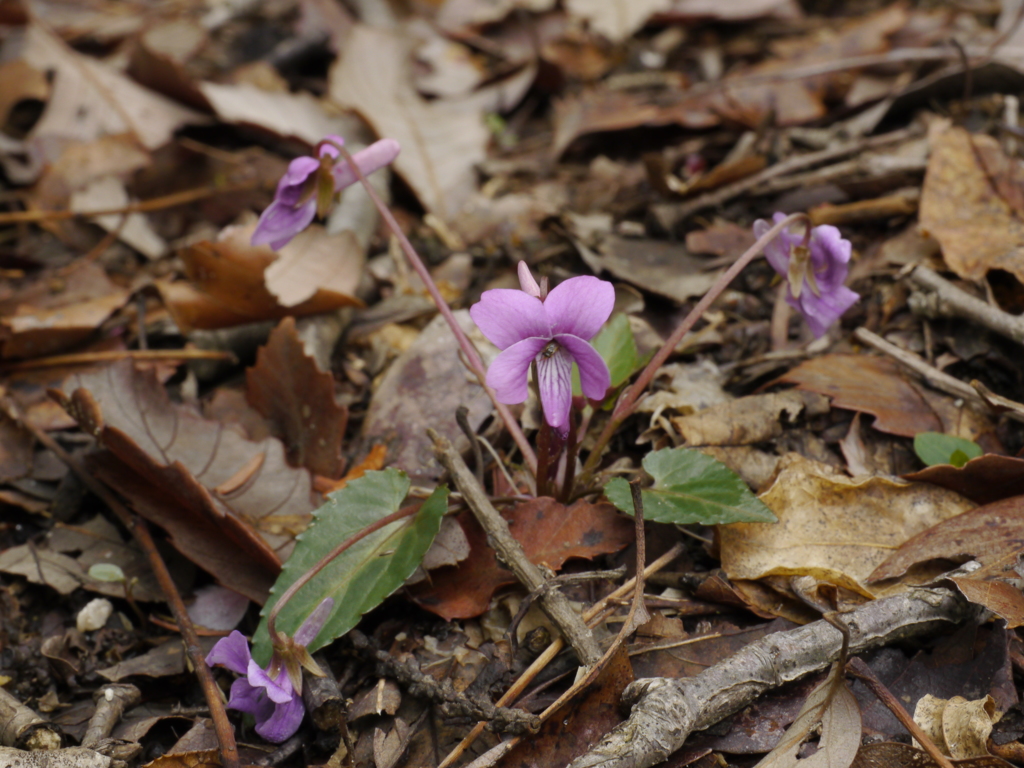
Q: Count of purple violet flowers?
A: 4